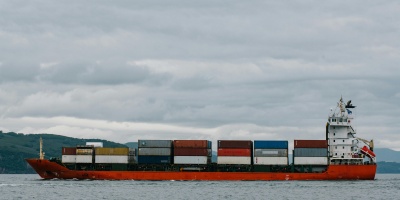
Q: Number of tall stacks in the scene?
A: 5